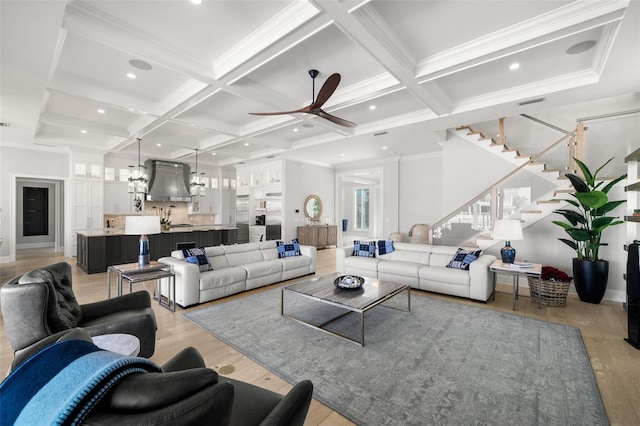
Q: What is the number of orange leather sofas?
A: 0